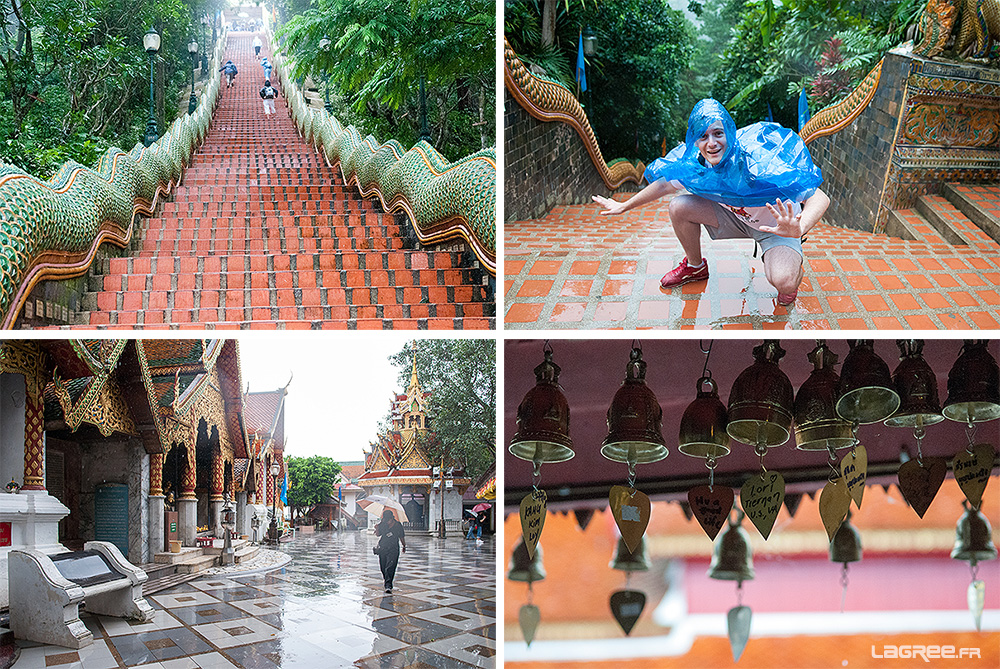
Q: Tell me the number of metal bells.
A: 13